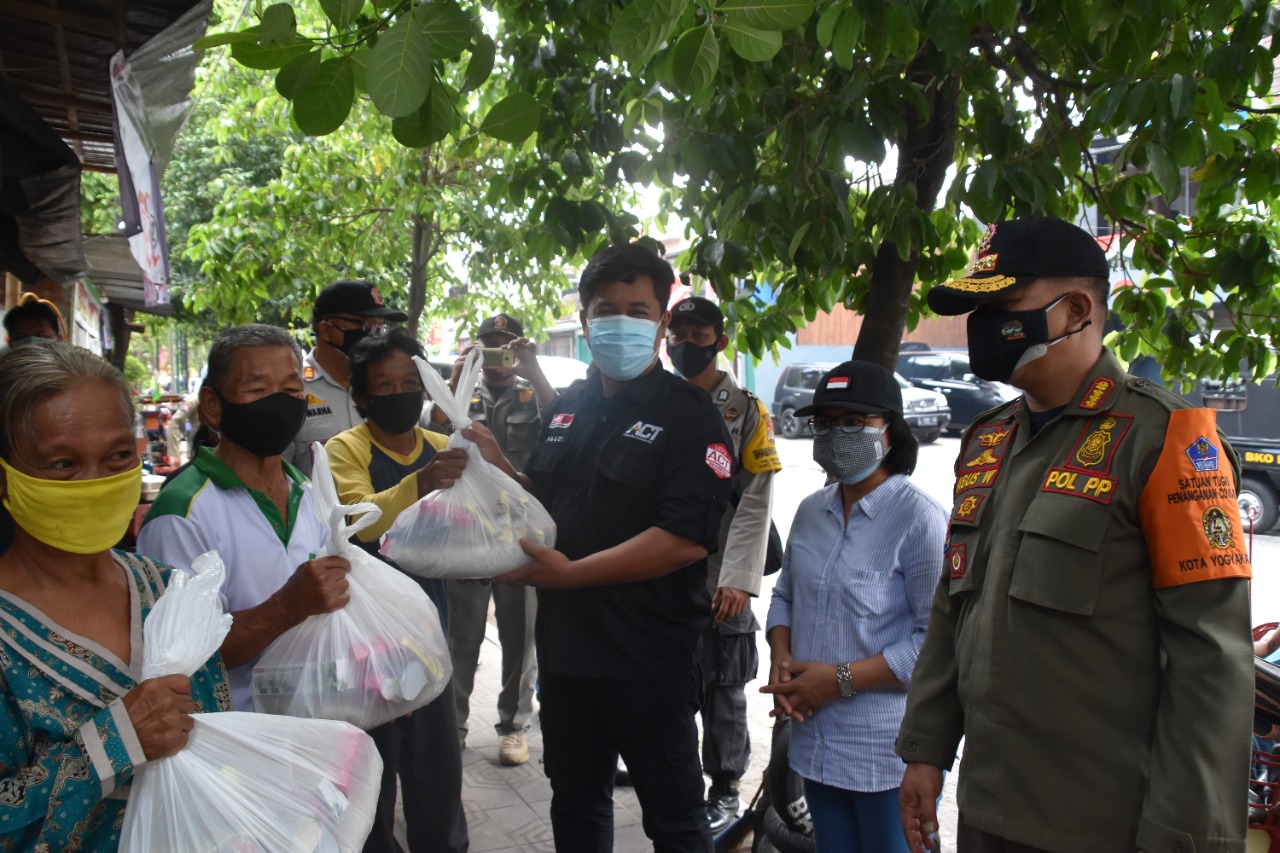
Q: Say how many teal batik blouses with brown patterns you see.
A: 1